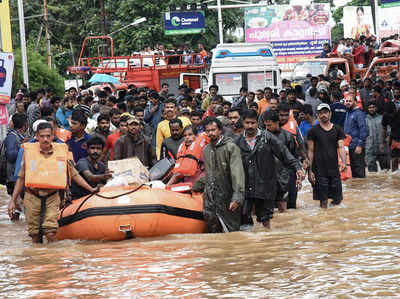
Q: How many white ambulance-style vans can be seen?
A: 1